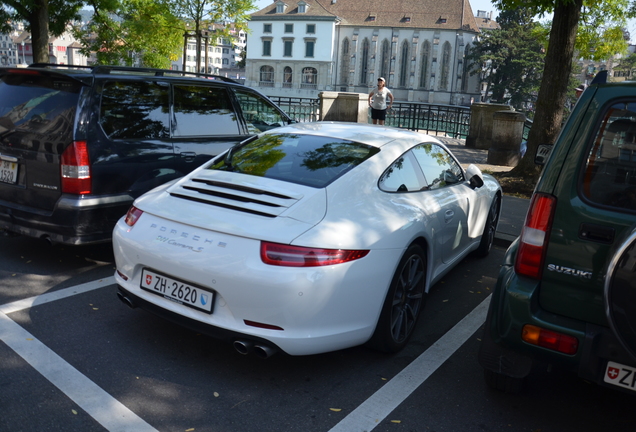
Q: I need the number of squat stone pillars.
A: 3